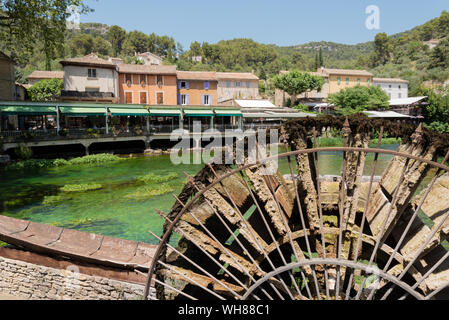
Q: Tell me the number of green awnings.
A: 6